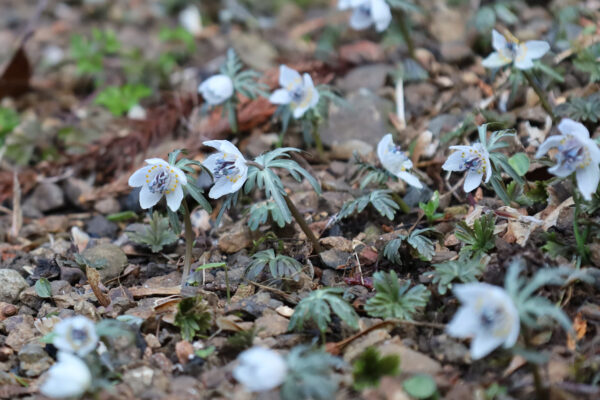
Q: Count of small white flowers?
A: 13